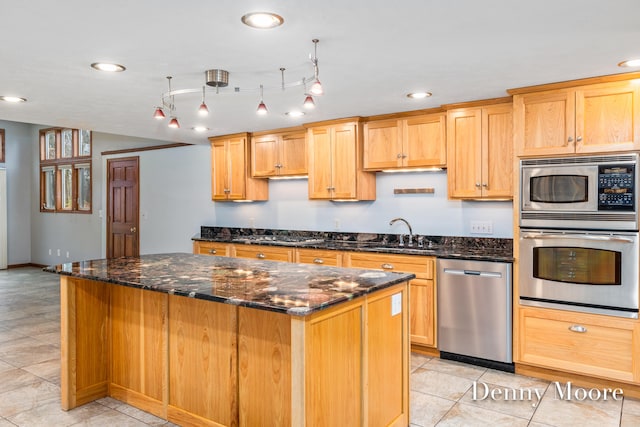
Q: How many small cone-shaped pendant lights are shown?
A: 6